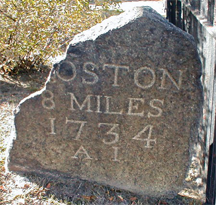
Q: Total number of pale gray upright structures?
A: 1